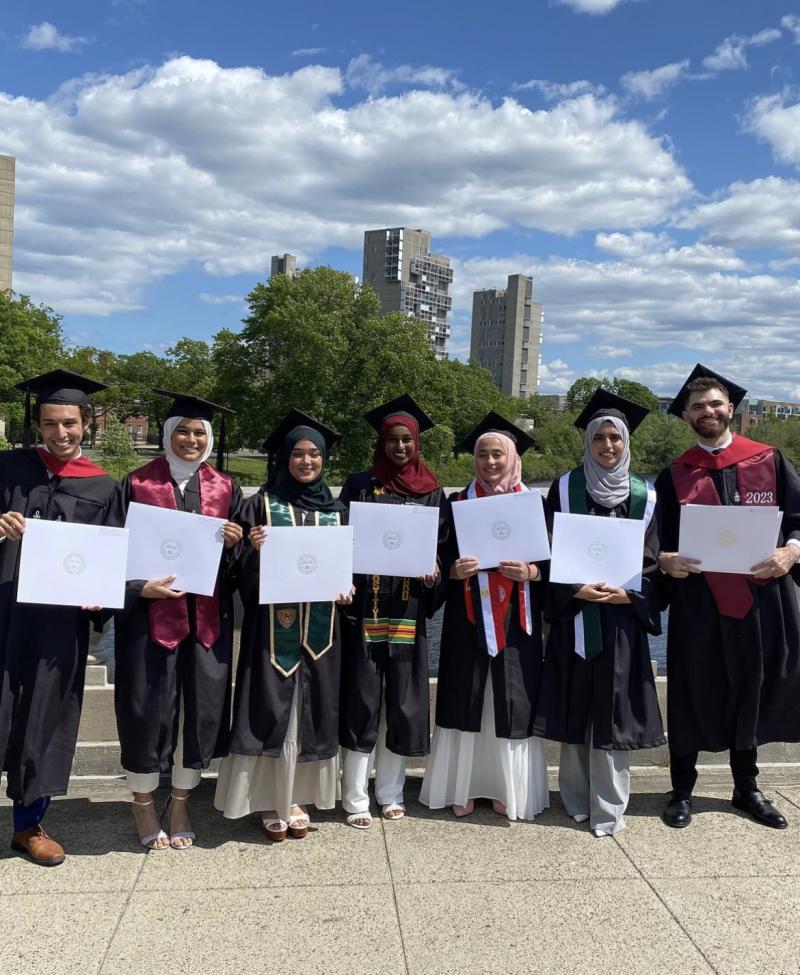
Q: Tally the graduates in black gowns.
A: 7